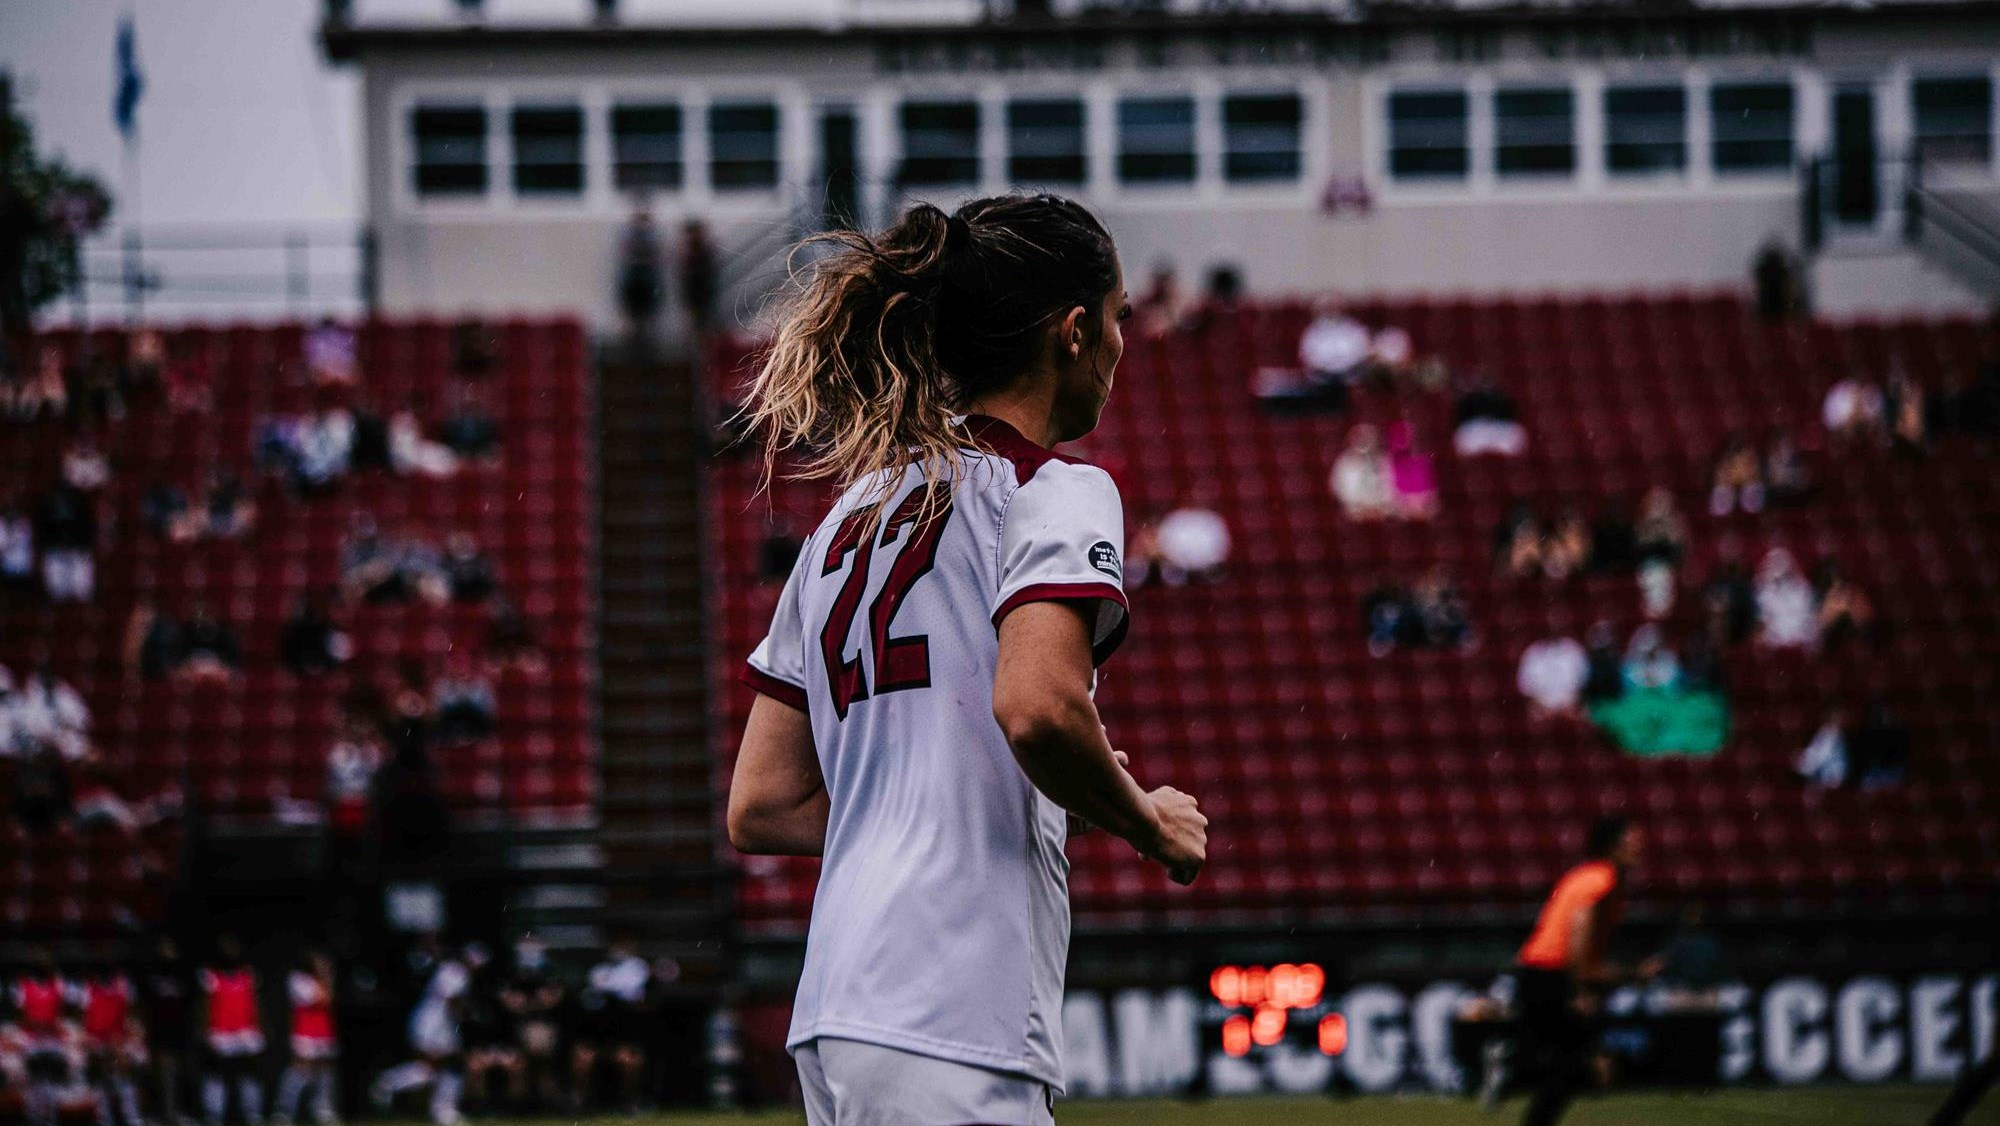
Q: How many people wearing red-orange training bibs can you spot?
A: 4